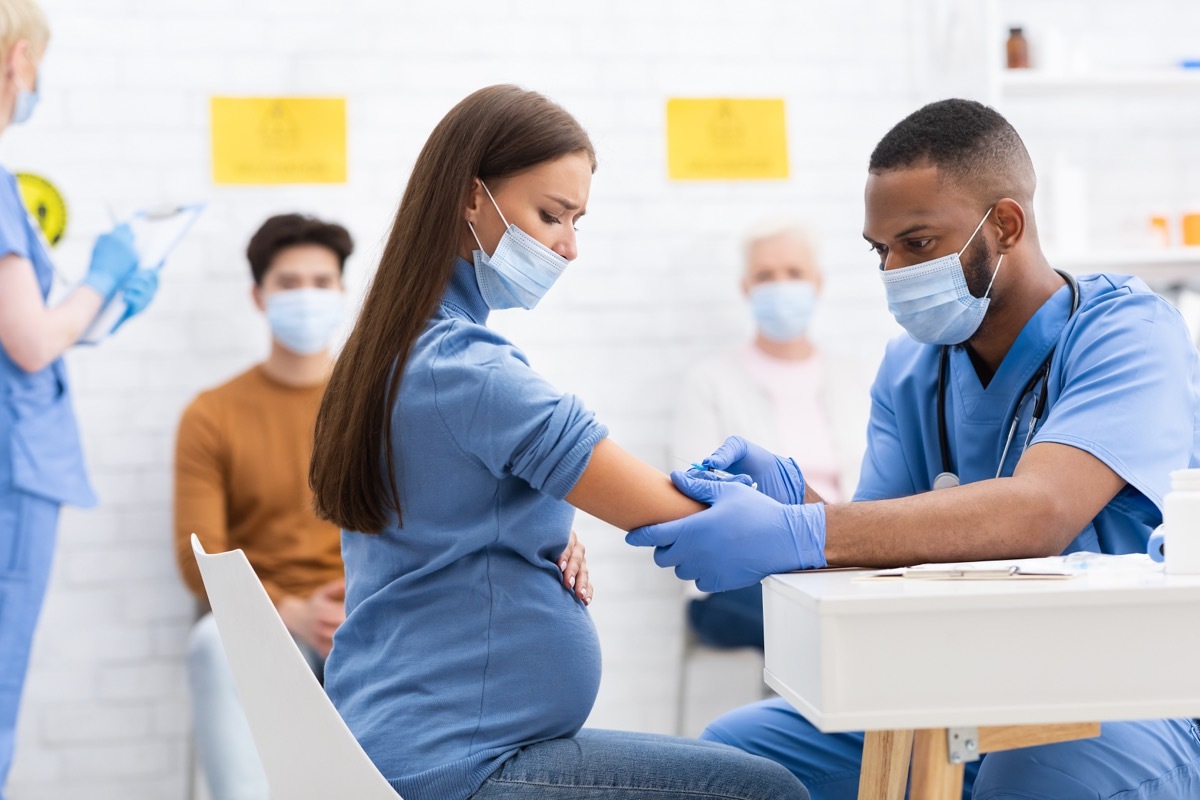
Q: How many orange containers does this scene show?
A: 2